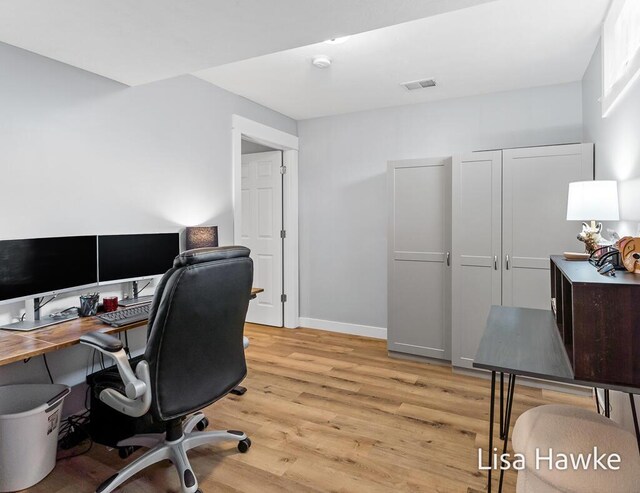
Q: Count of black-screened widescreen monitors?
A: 2